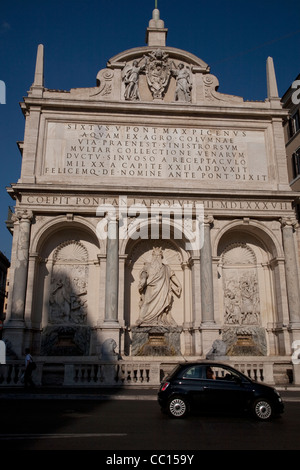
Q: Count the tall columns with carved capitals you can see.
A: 4